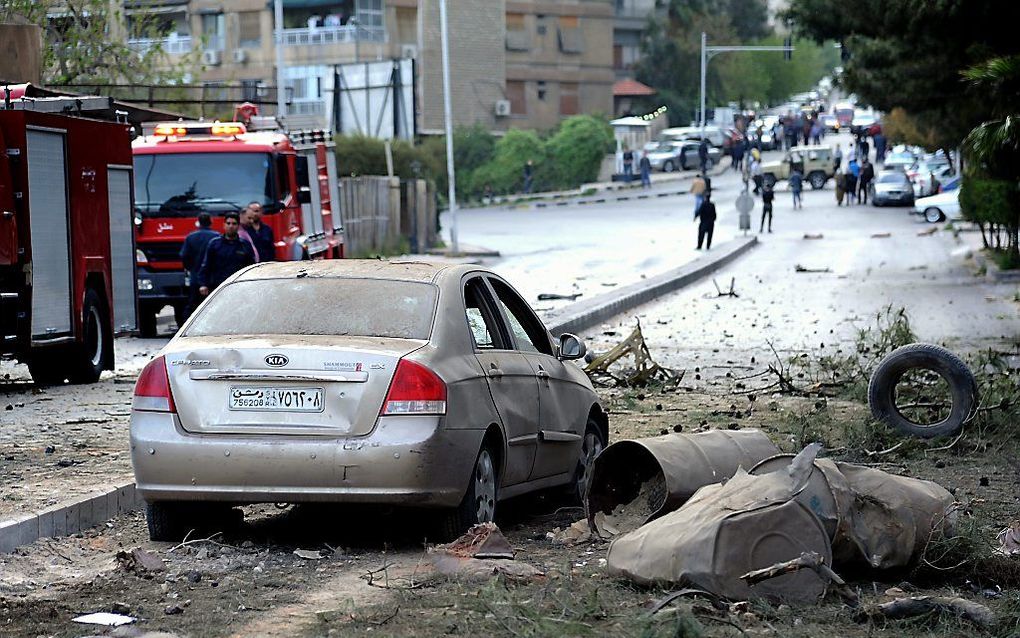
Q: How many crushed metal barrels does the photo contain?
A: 3